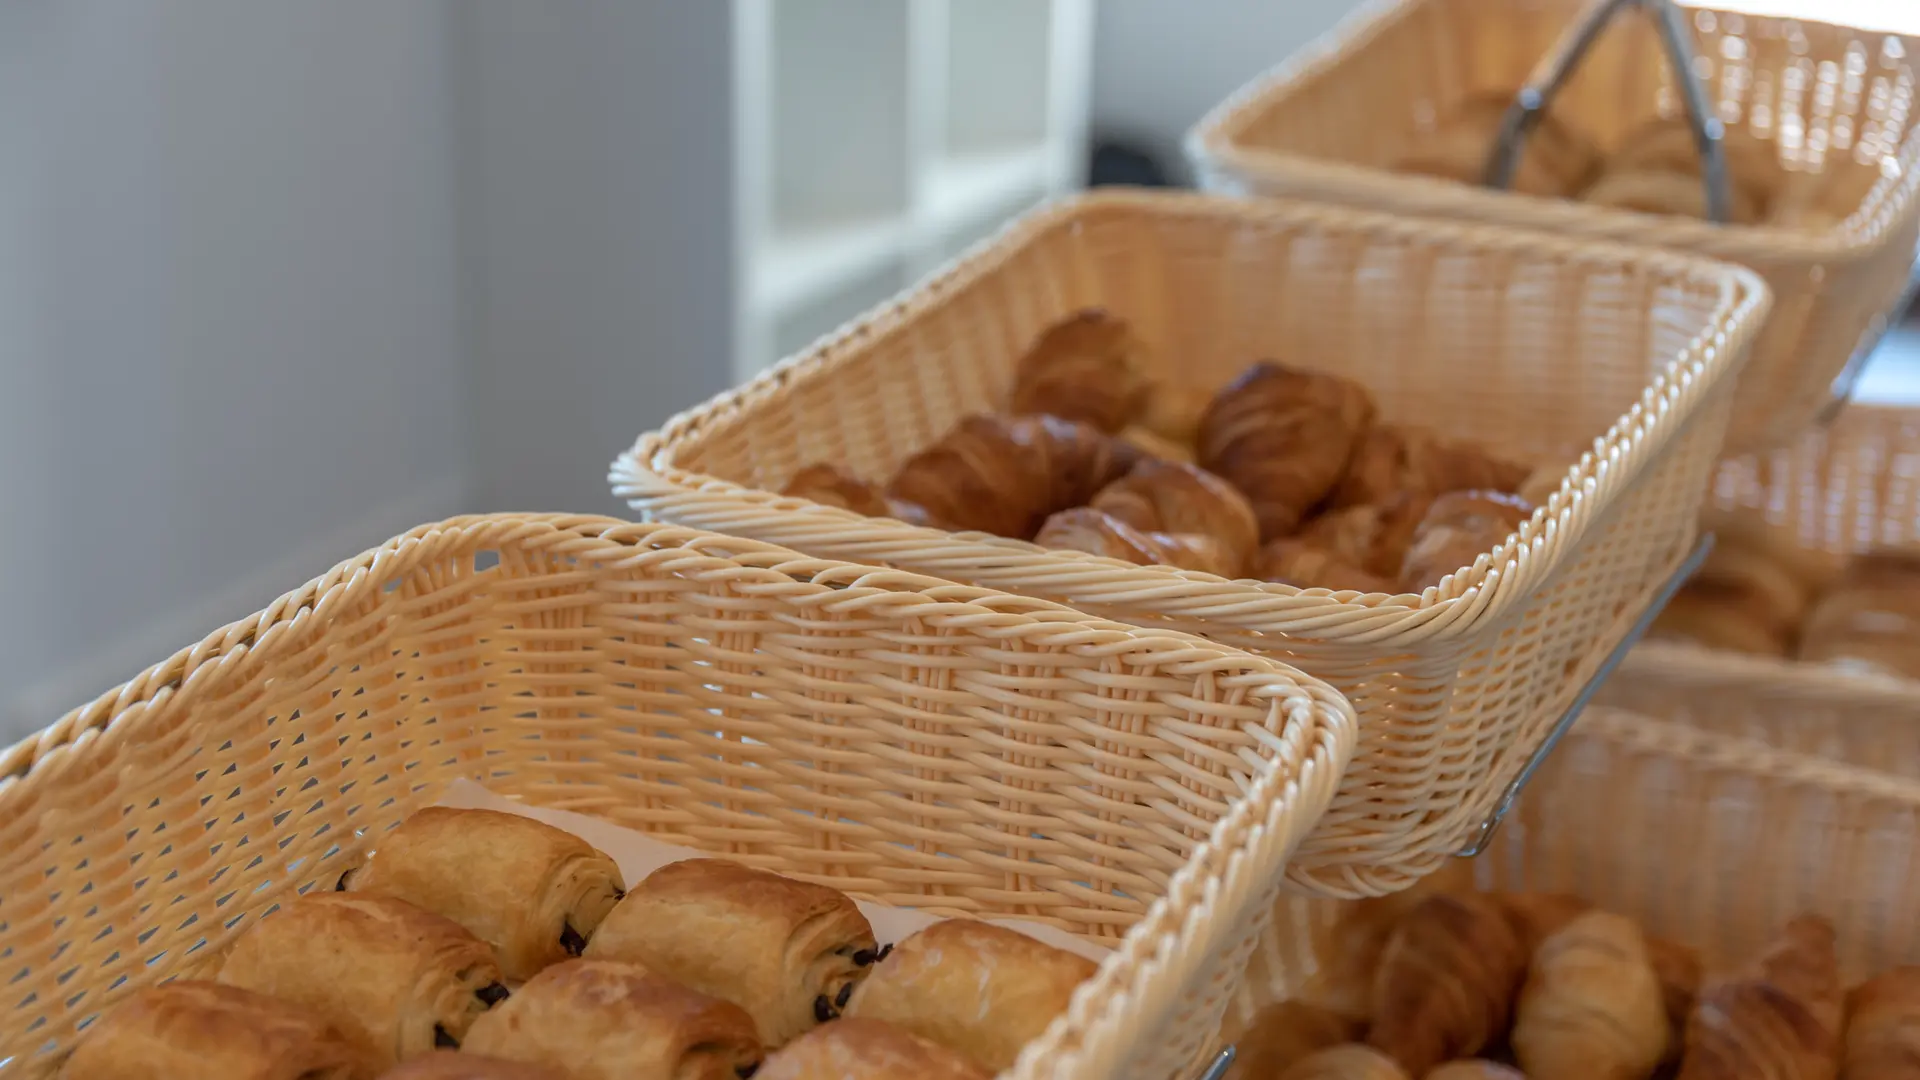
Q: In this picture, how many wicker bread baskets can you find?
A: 5